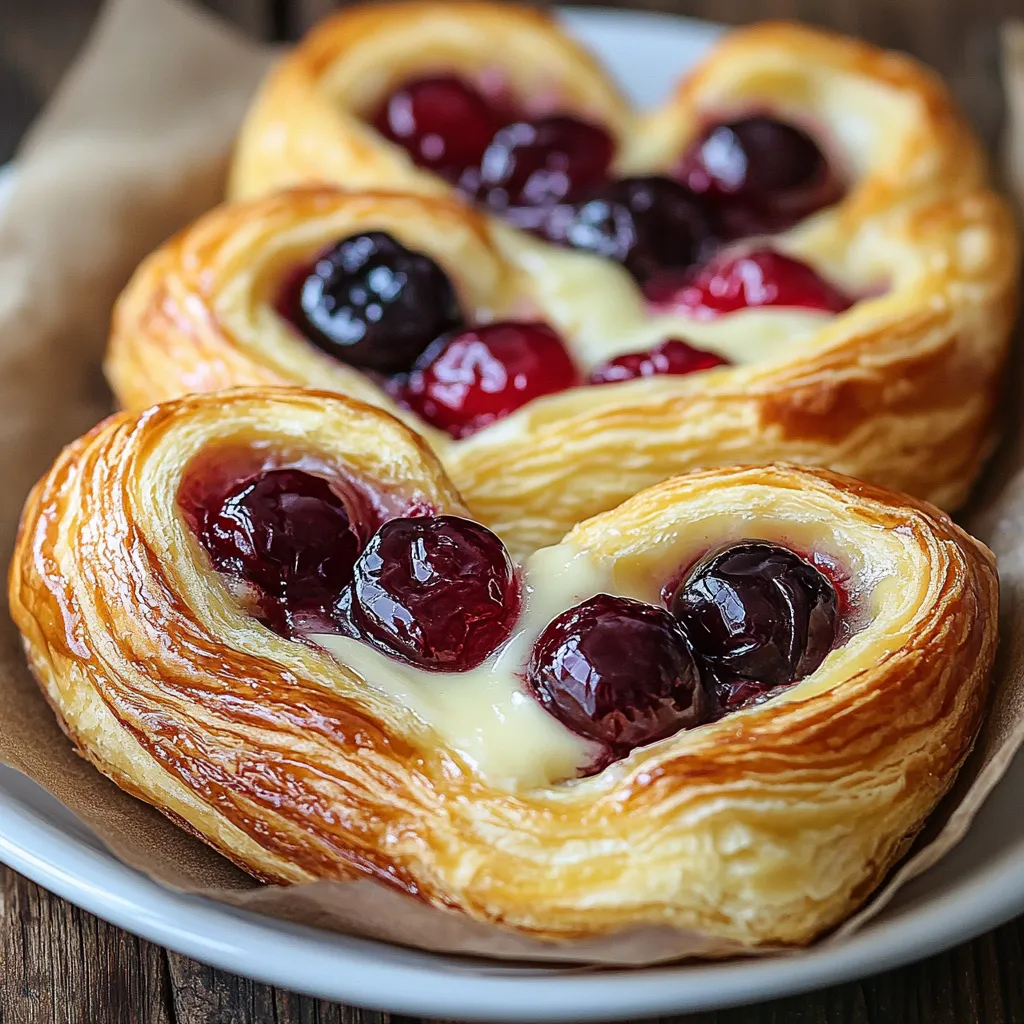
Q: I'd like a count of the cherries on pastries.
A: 12